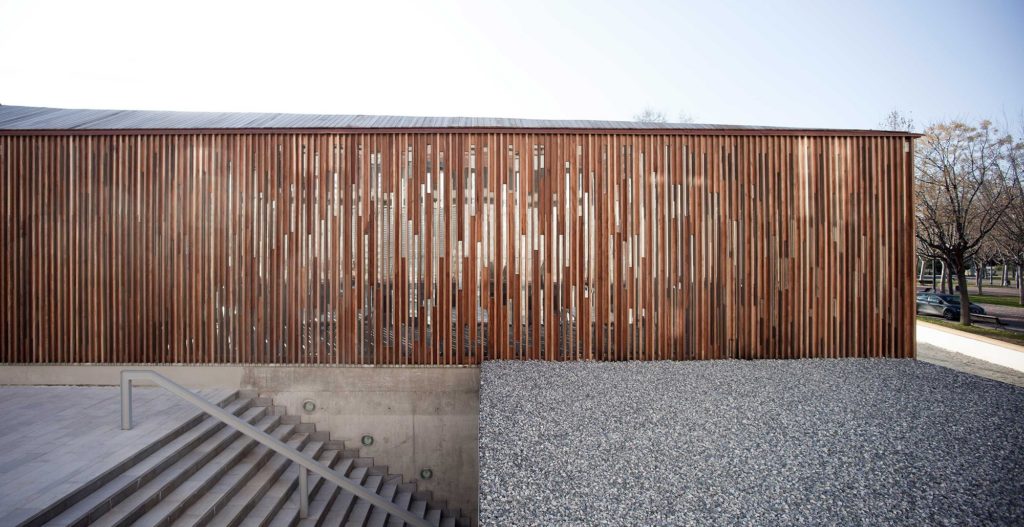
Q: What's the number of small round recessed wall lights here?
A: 3